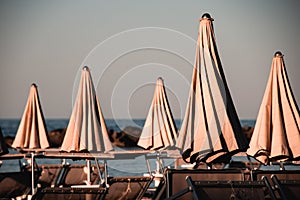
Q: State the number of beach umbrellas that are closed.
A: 5